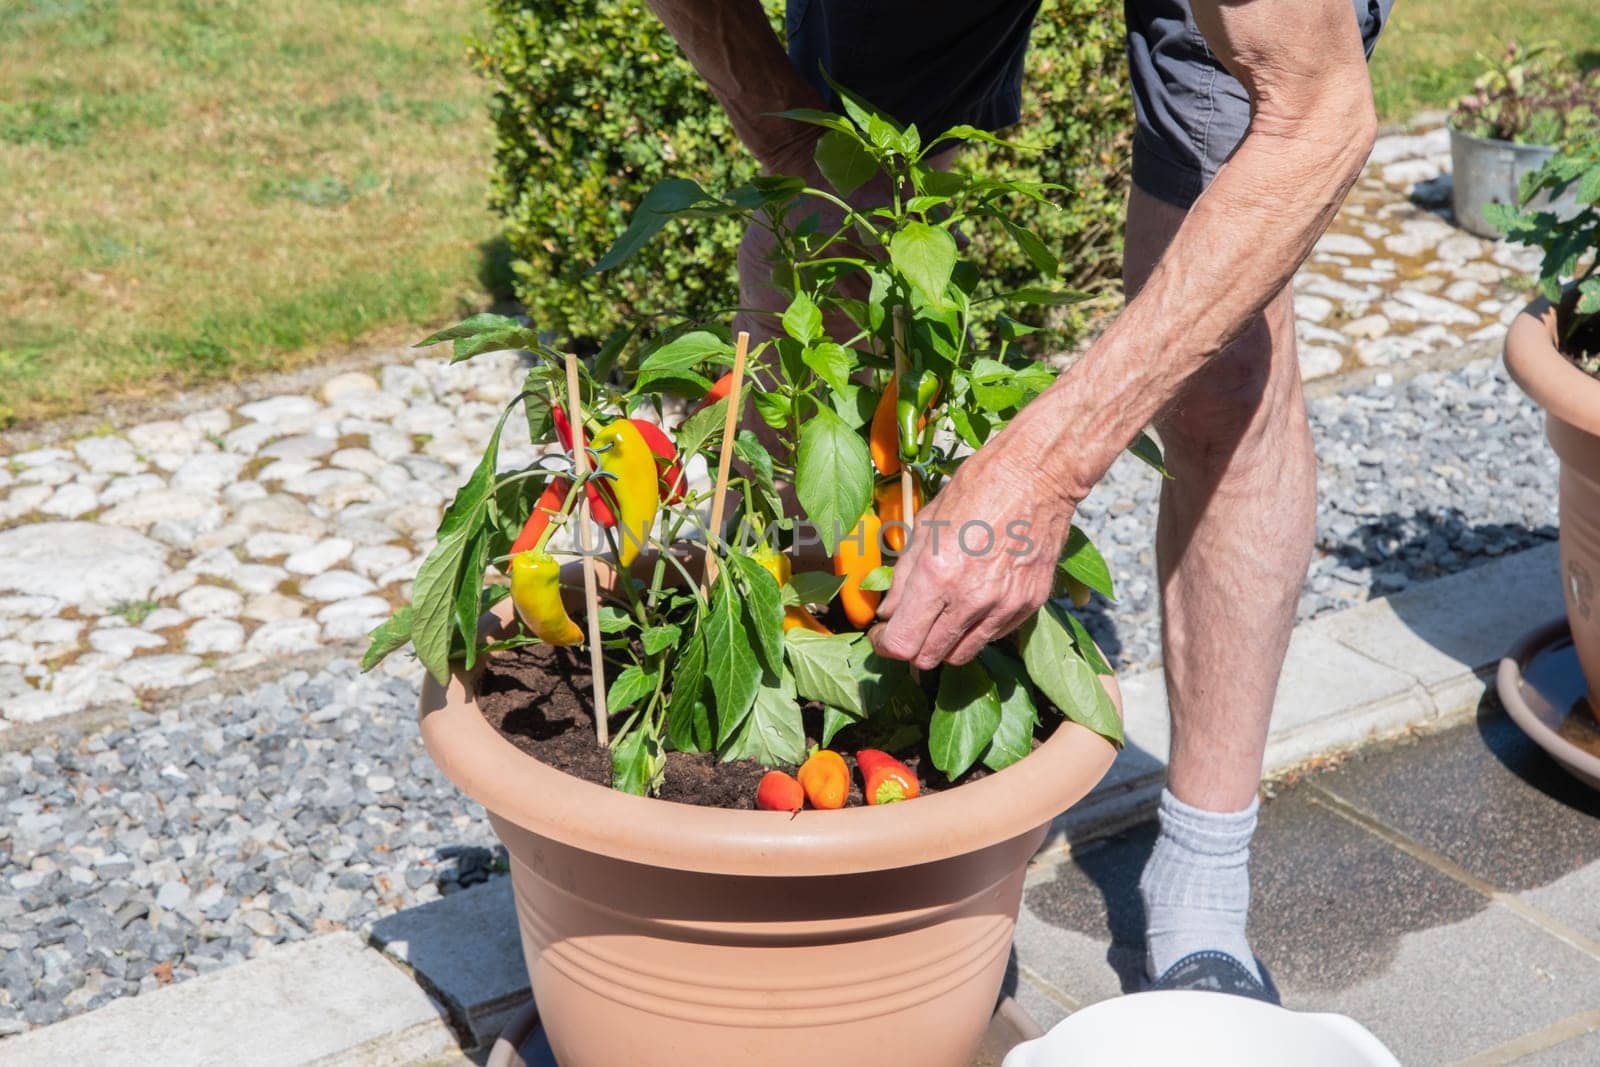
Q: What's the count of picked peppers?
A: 3